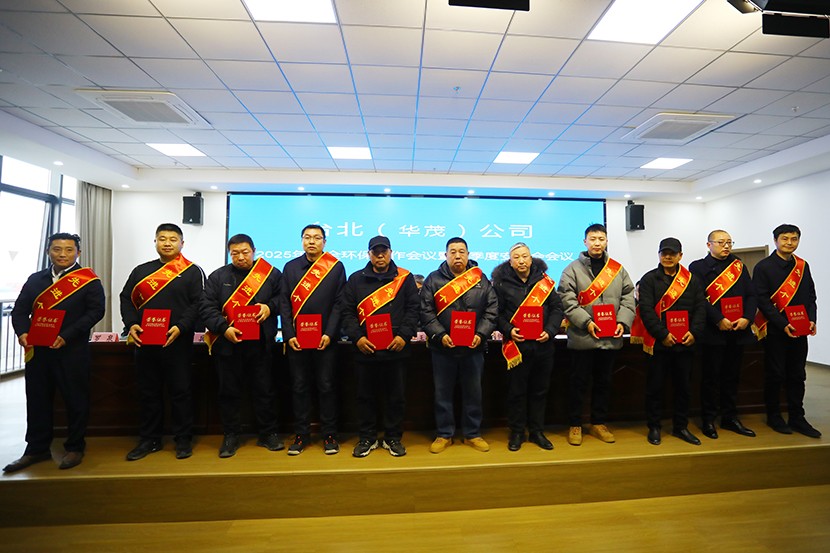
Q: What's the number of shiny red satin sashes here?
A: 11